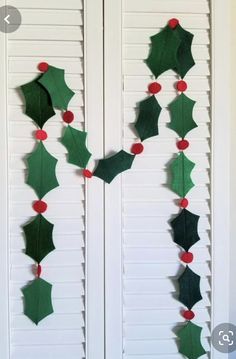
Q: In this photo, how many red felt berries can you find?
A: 14